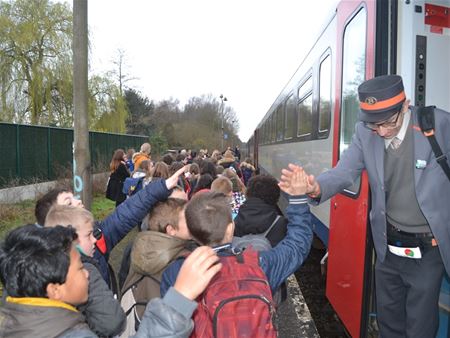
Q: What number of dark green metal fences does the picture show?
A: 1